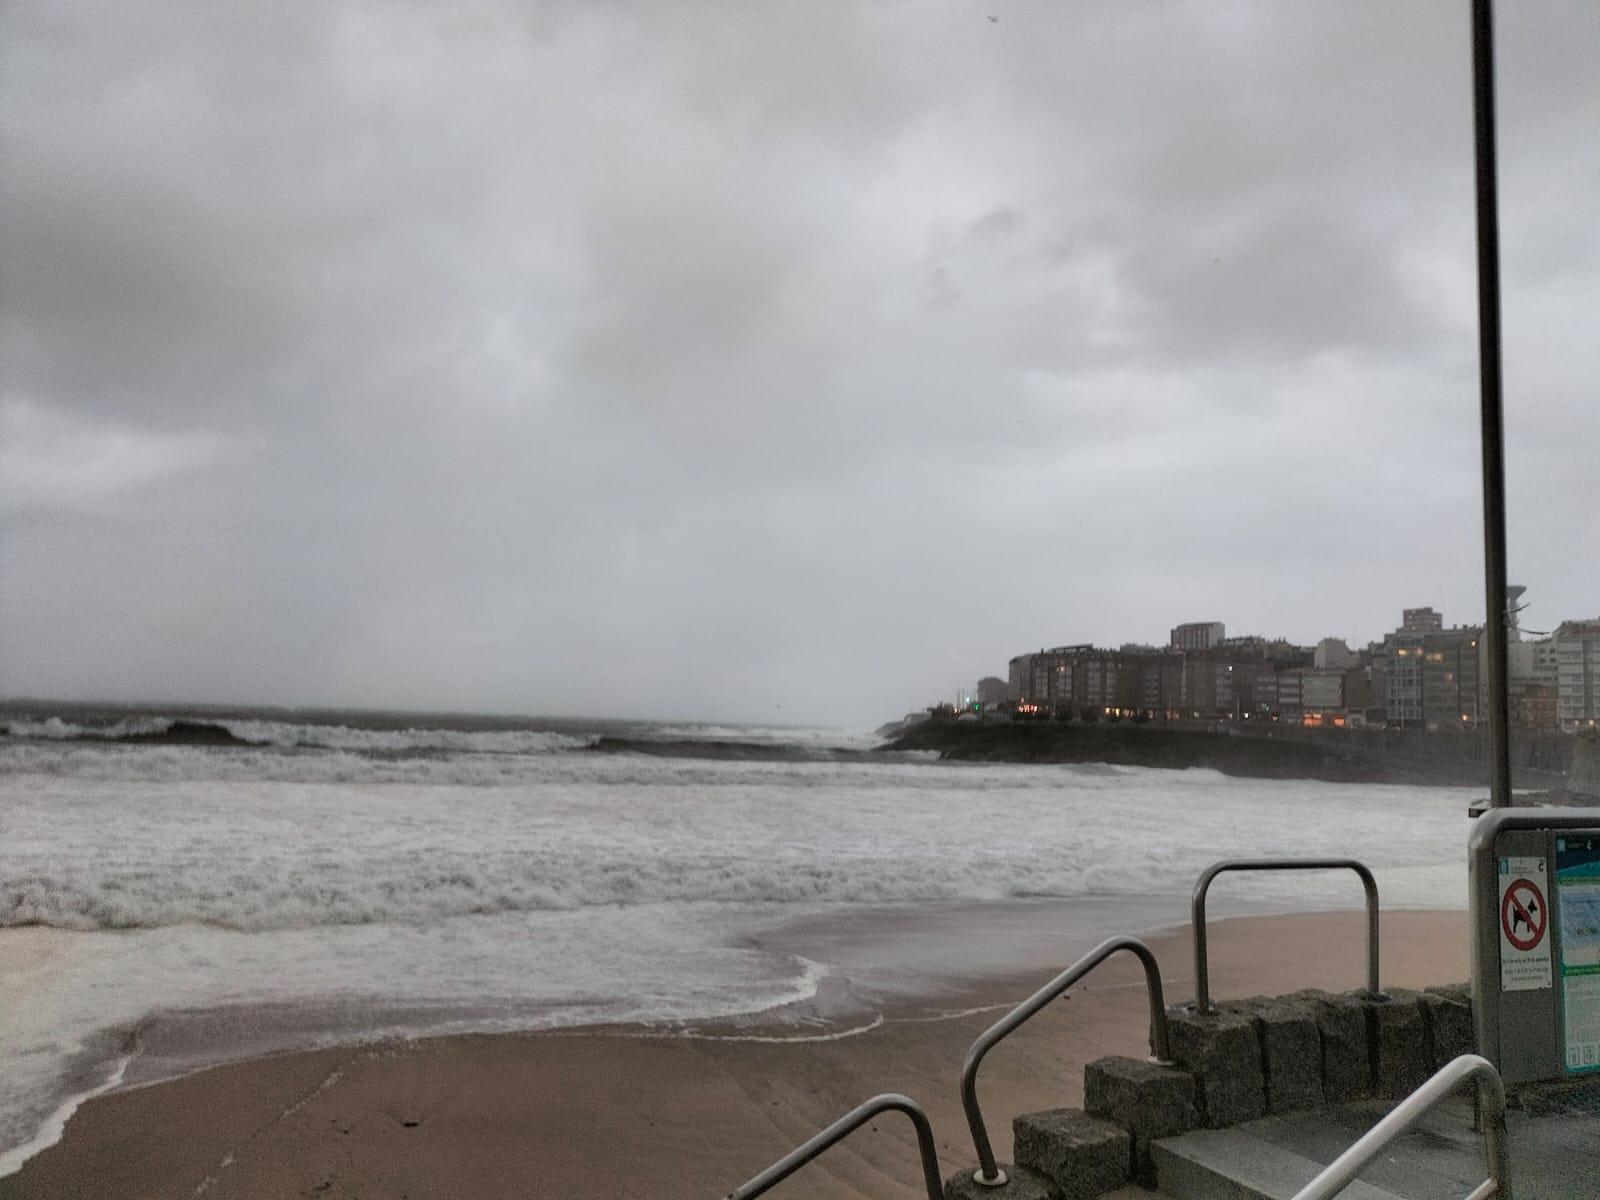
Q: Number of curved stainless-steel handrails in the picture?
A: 4